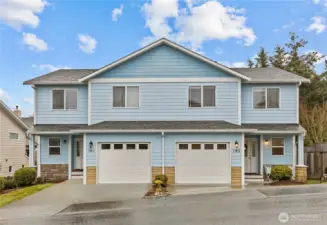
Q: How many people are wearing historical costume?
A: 0